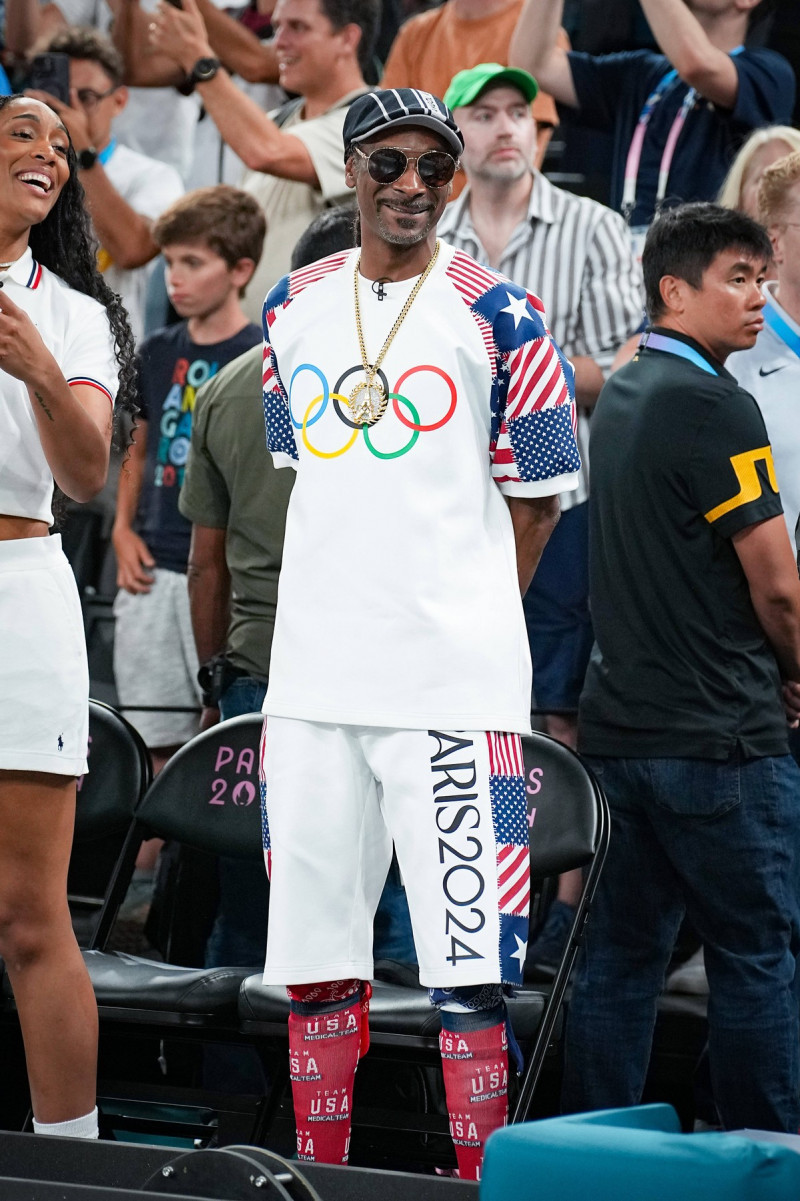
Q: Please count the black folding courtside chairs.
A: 3